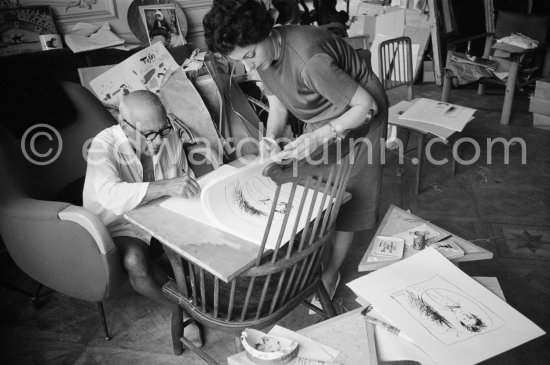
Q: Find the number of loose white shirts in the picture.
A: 1